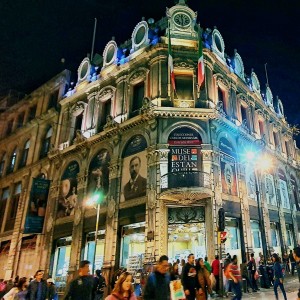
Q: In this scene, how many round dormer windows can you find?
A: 8